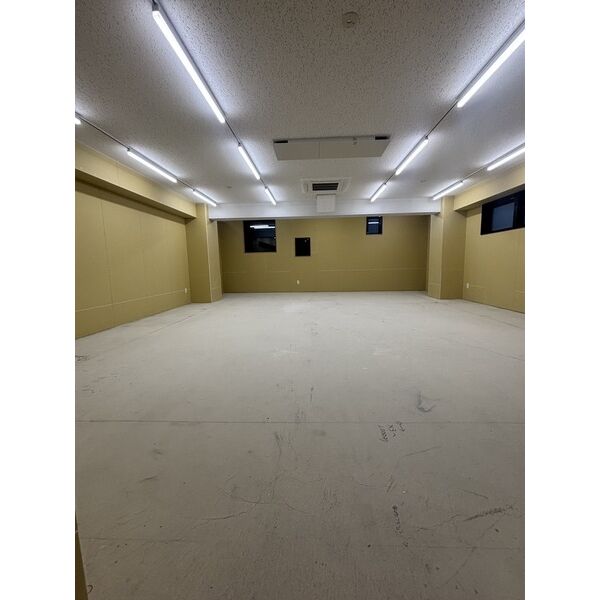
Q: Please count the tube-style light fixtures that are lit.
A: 11